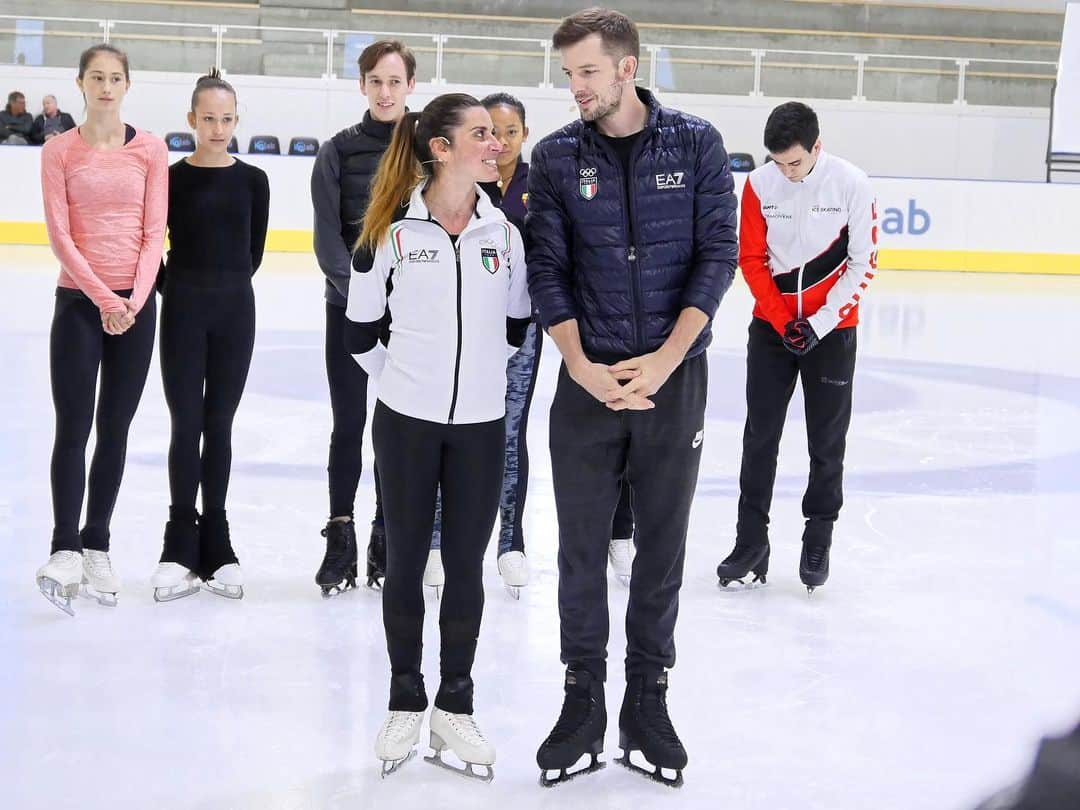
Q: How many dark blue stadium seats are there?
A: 6